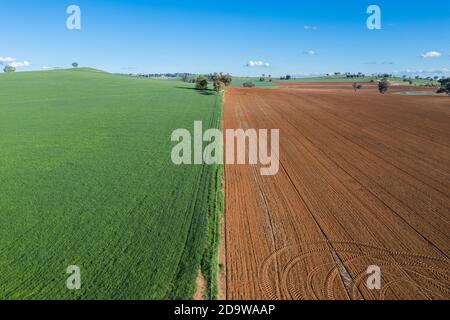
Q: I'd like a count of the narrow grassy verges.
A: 1